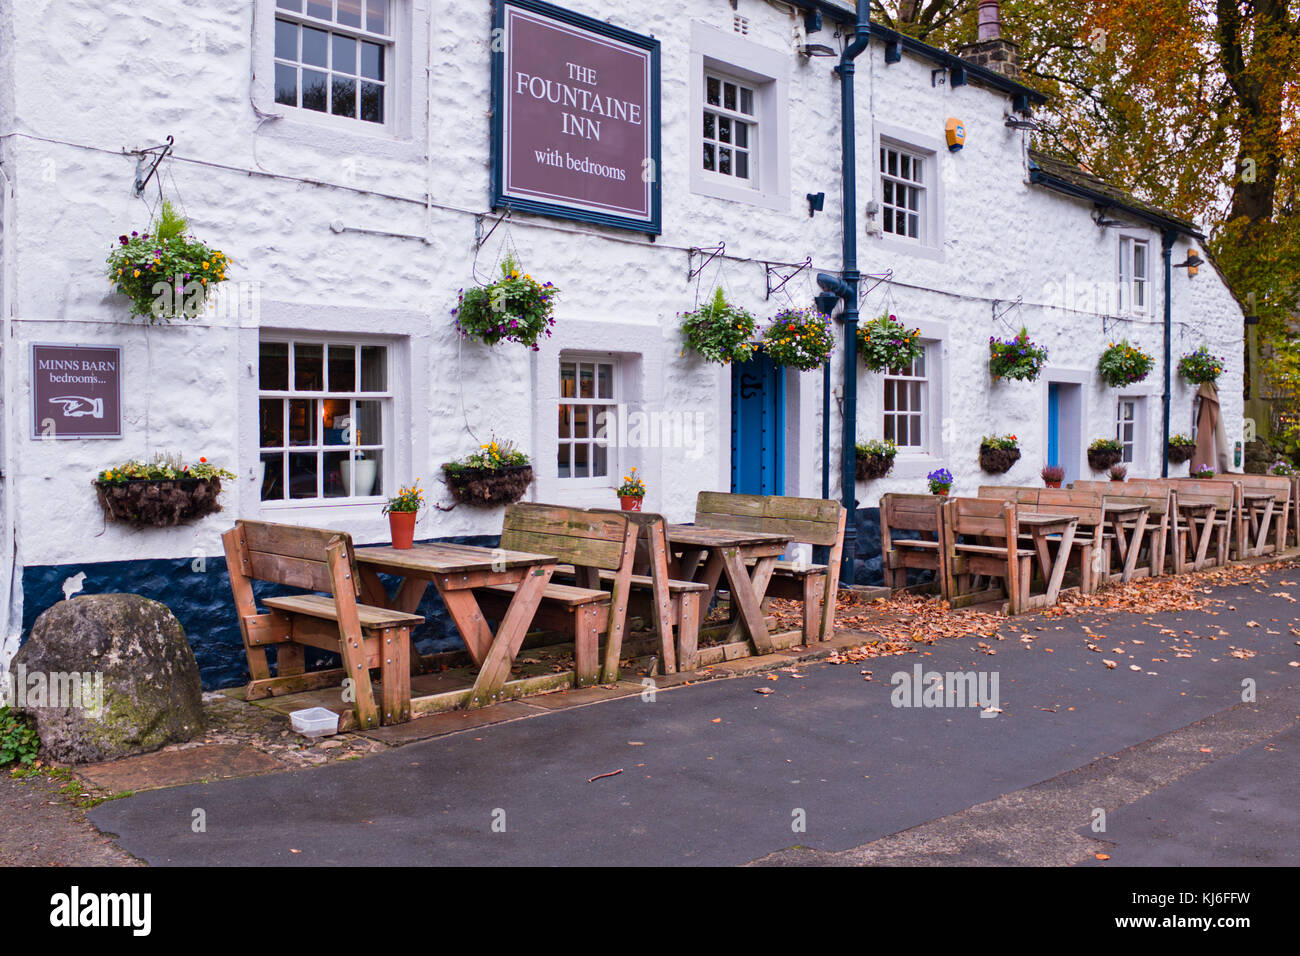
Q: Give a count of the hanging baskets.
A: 8